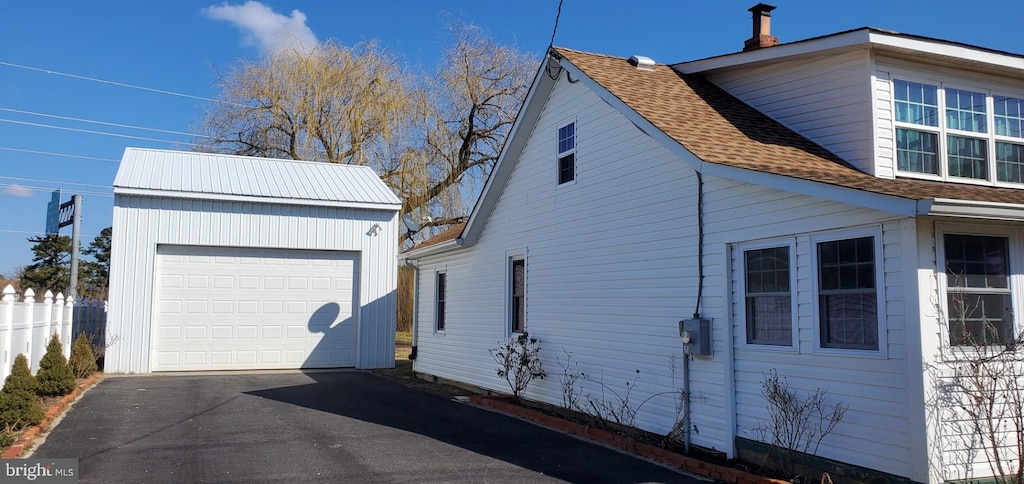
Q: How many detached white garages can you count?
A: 1